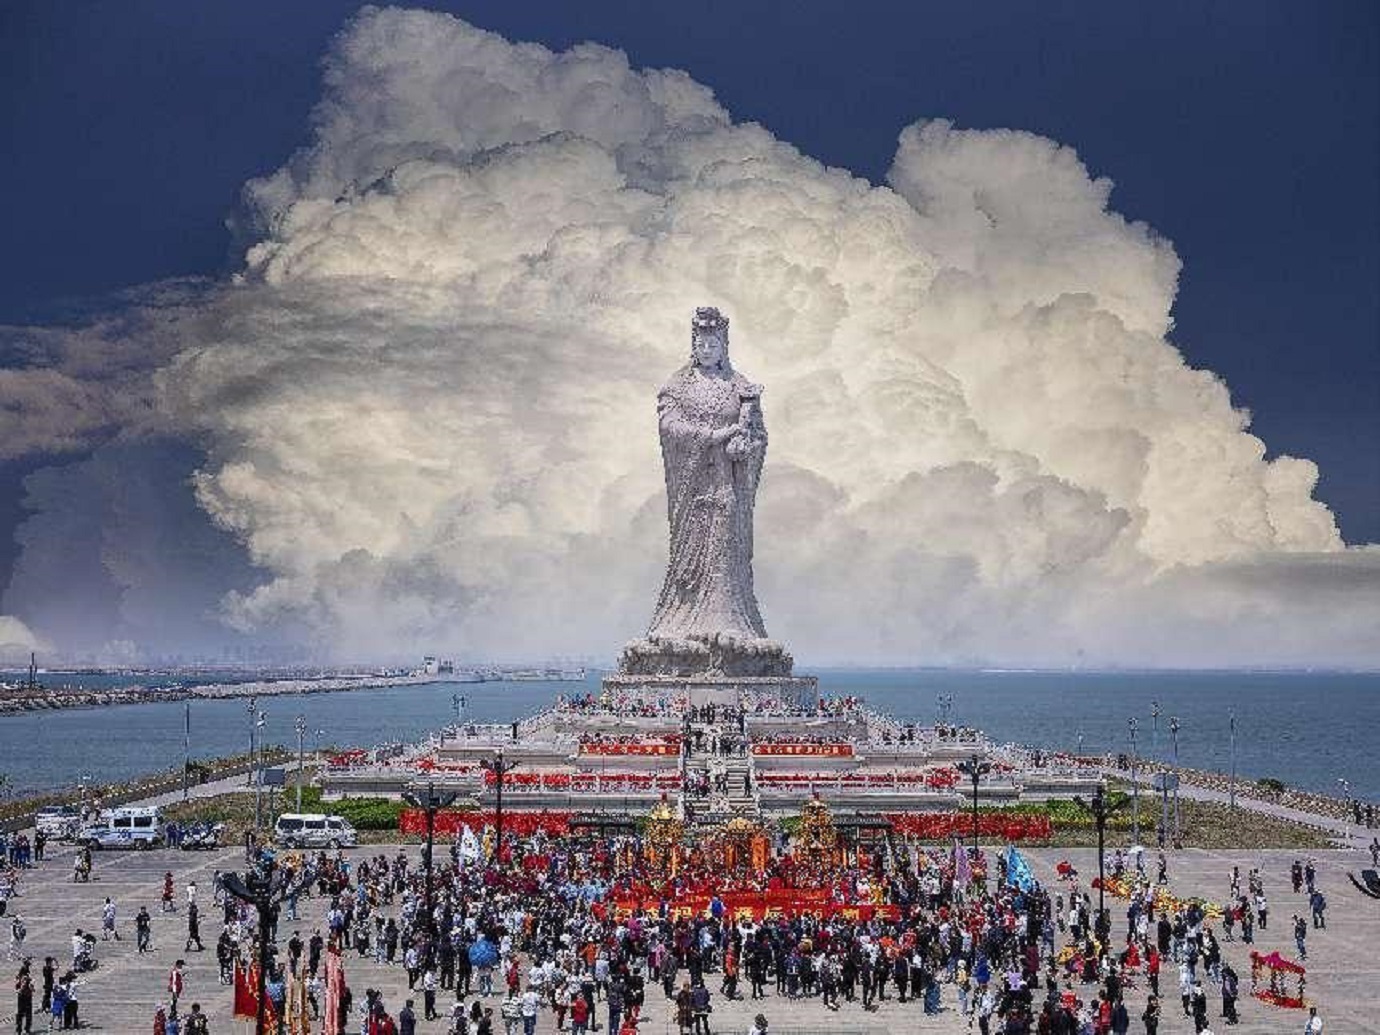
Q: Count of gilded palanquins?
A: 3